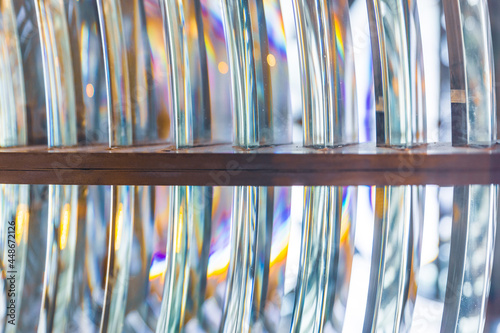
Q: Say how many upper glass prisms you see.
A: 8